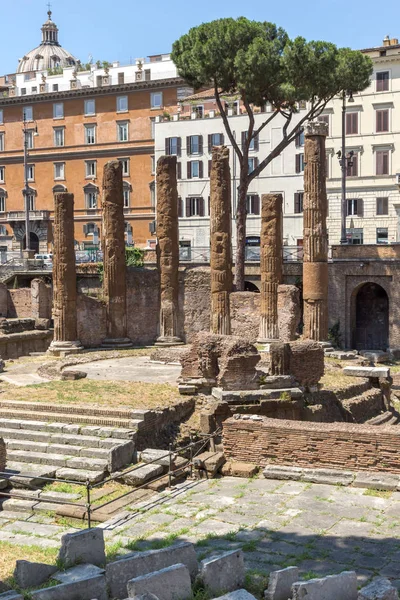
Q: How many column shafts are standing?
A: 6